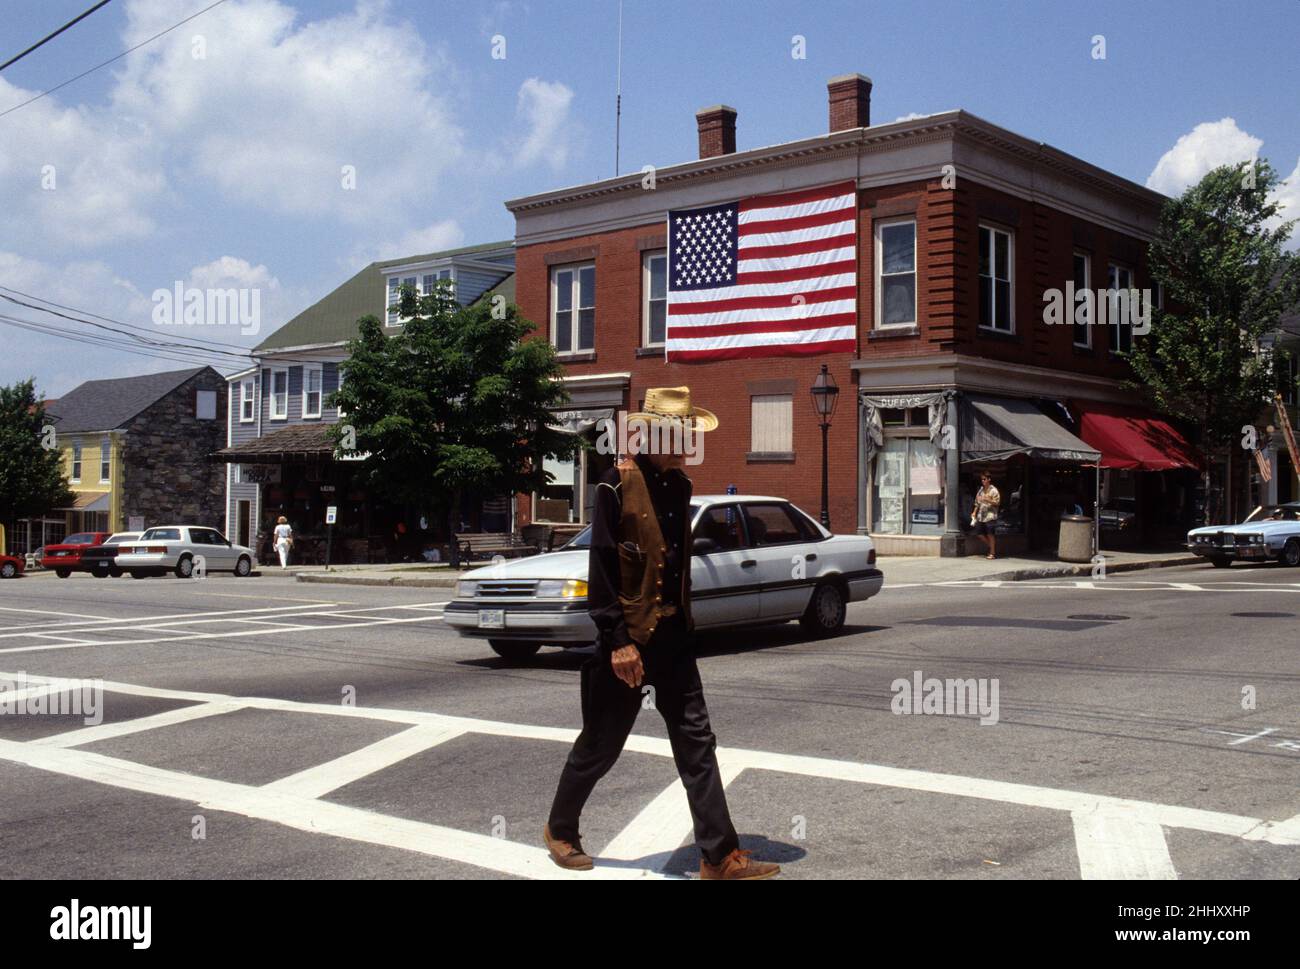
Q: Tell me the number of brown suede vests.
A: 1